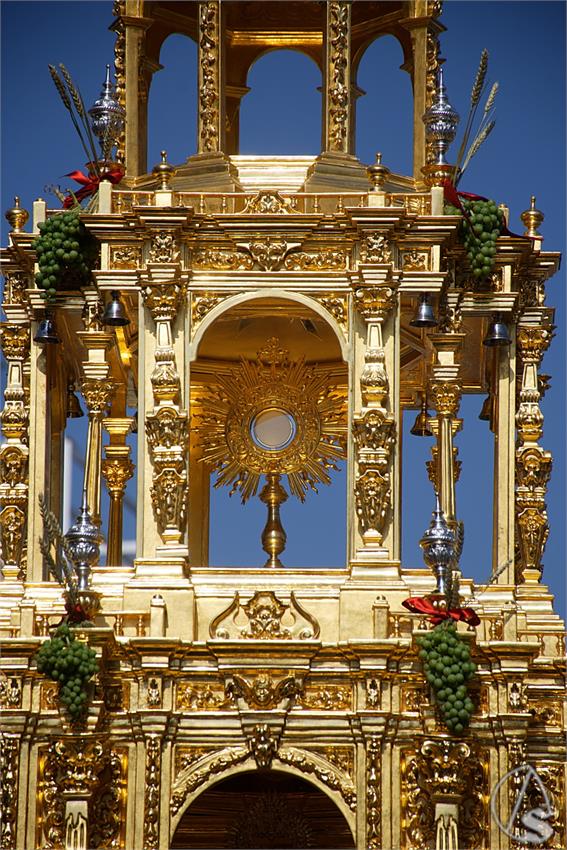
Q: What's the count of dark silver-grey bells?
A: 4